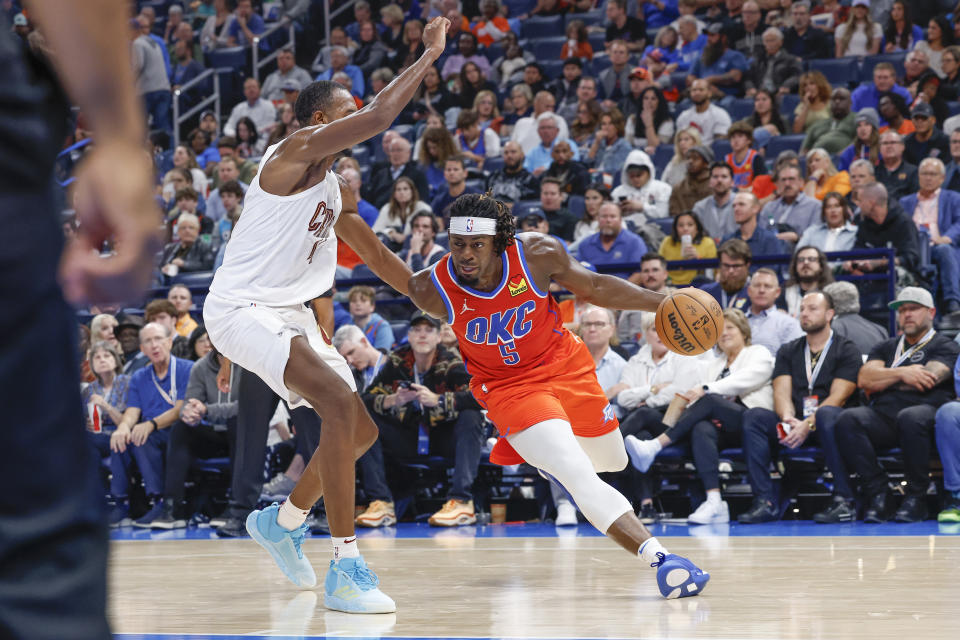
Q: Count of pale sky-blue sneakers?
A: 2